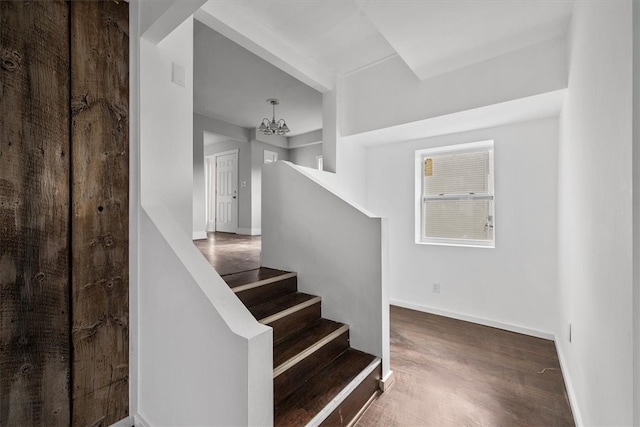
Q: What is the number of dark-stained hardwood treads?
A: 4